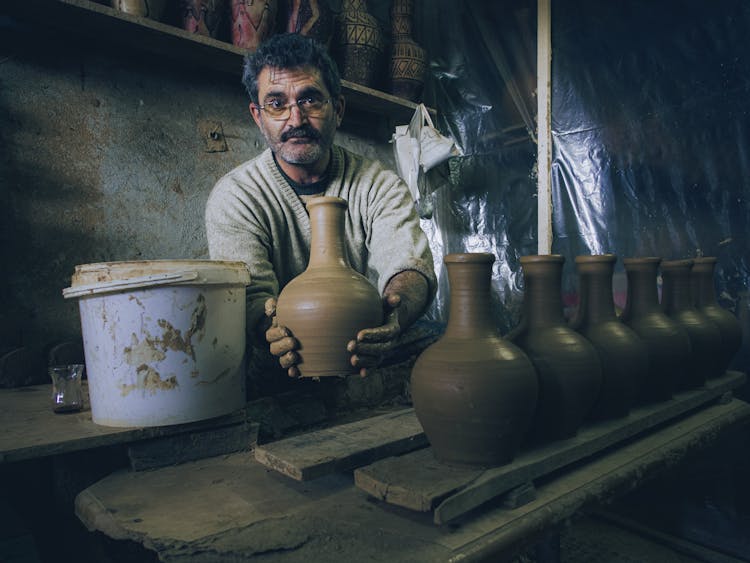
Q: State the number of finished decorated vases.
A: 6